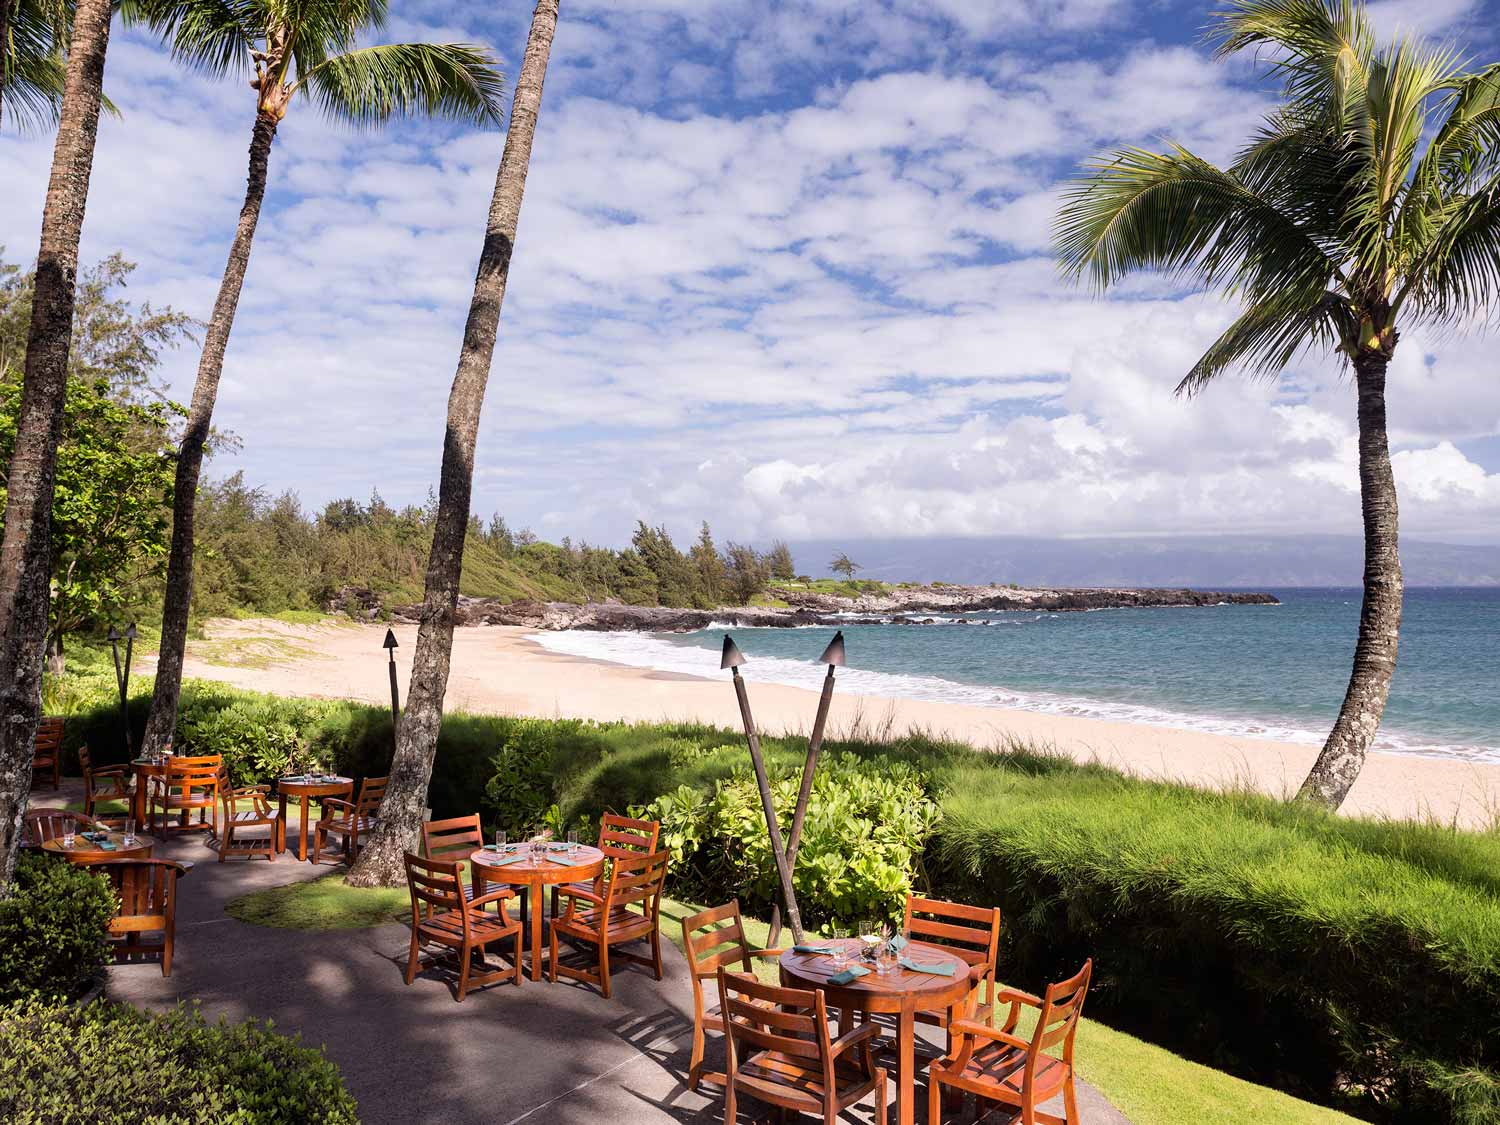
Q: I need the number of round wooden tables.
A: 5